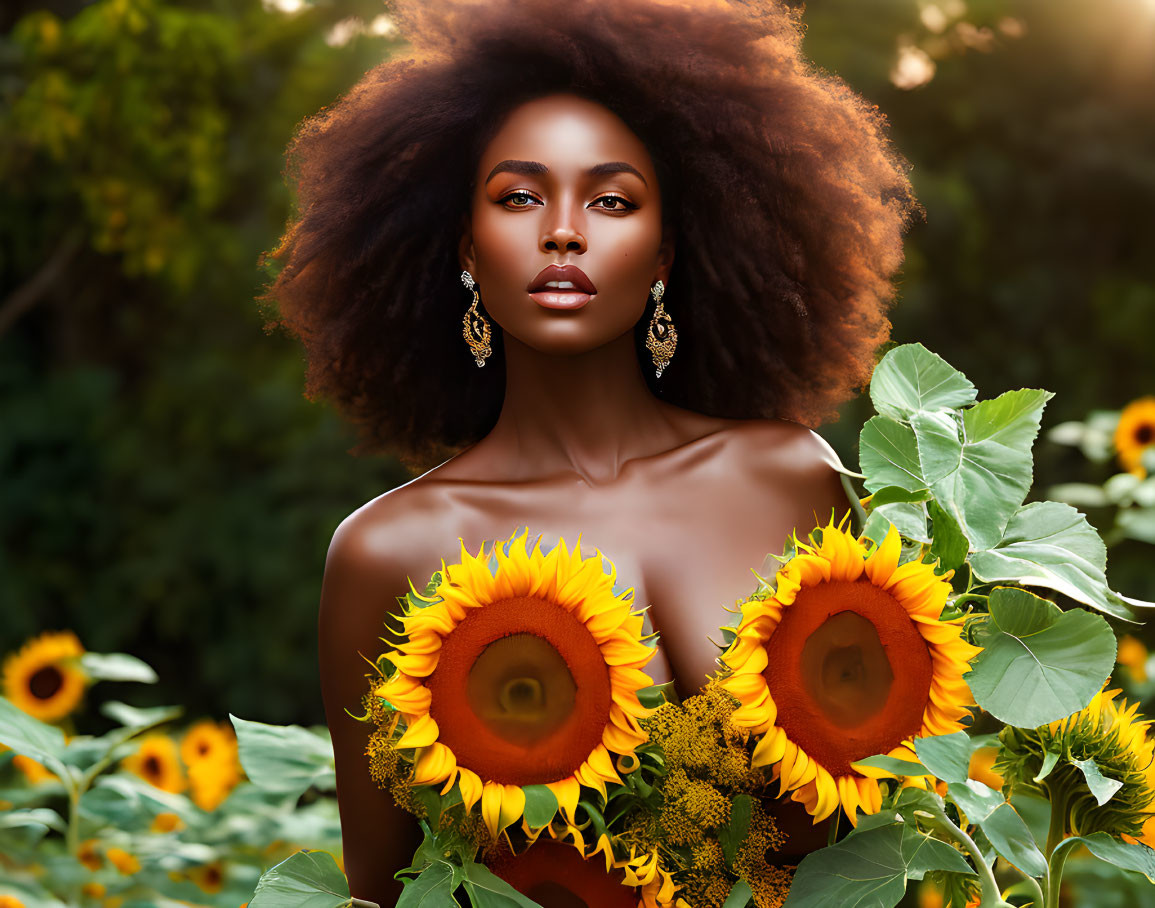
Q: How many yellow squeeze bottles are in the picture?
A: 0